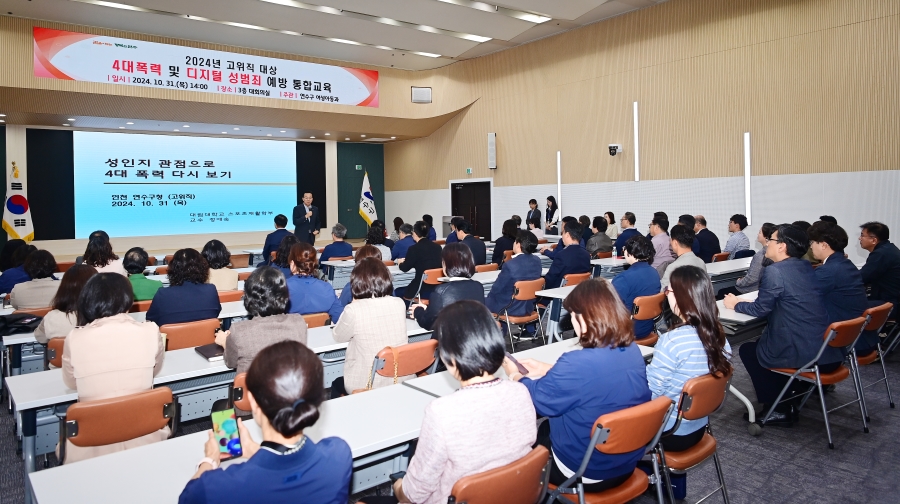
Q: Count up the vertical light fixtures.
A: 3